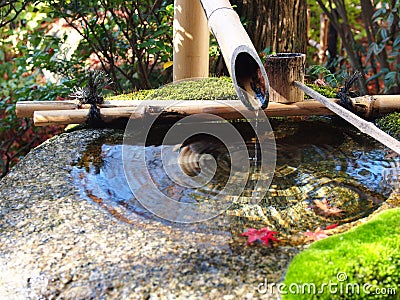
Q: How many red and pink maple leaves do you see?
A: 3